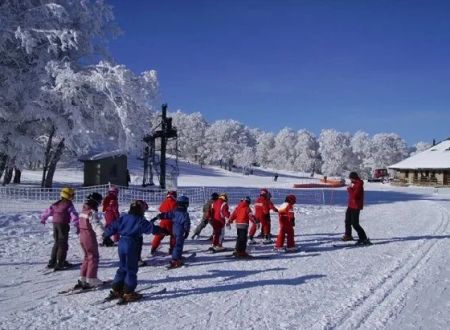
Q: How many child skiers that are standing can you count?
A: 11